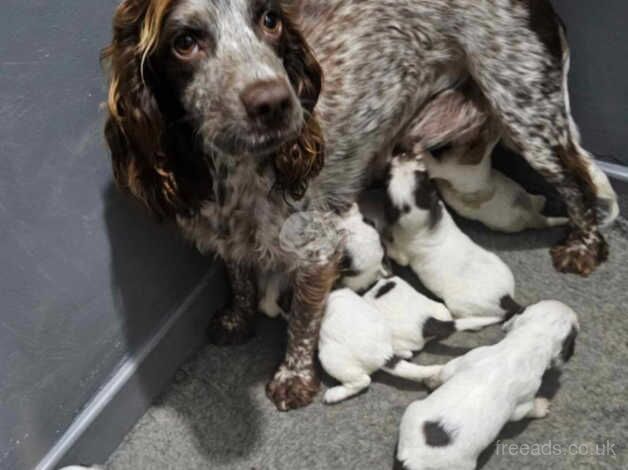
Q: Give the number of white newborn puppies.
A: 6